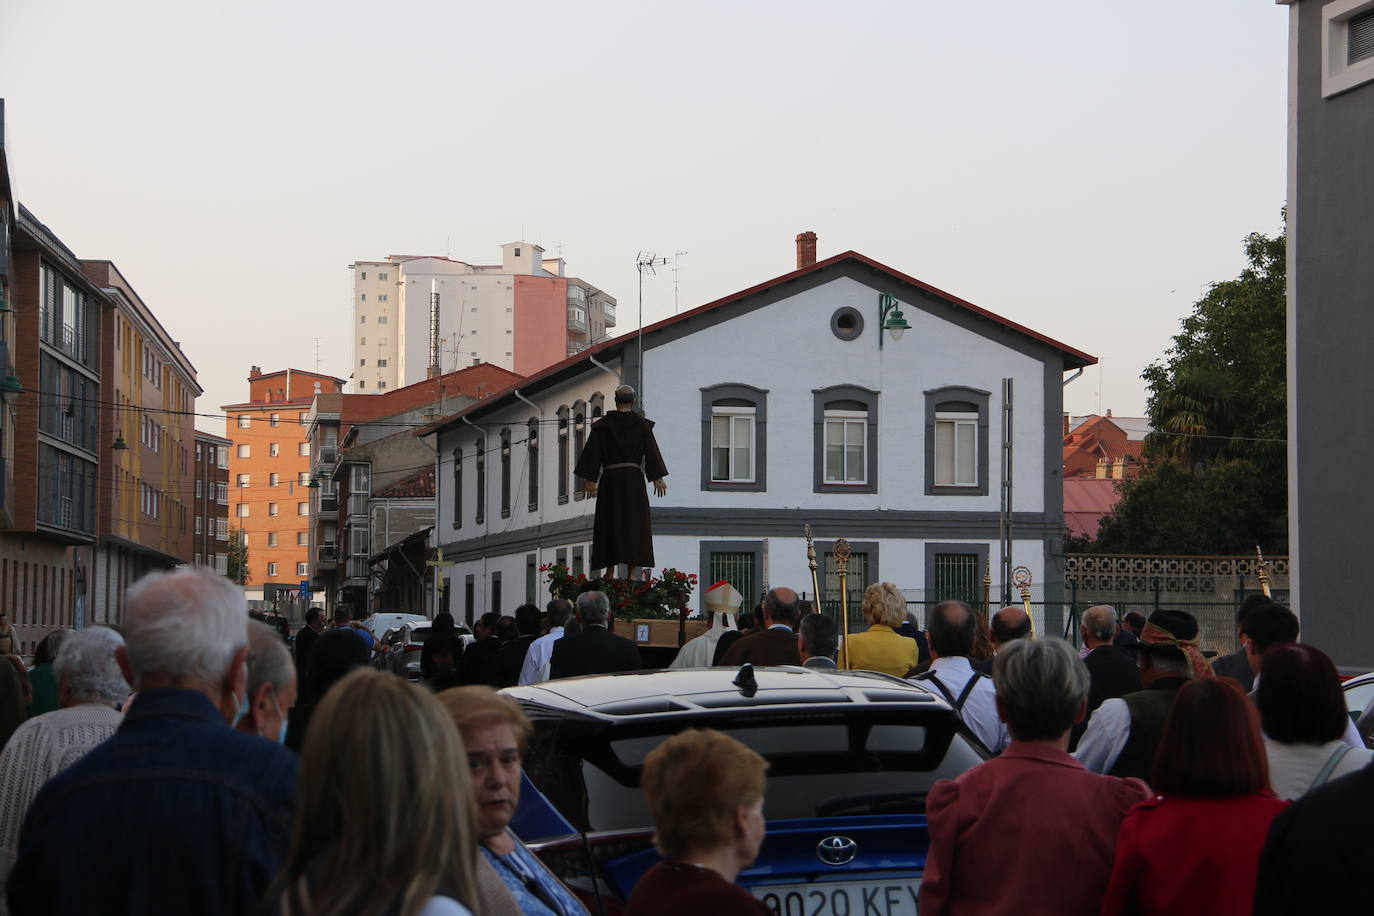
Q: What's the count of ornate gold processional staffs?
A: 5